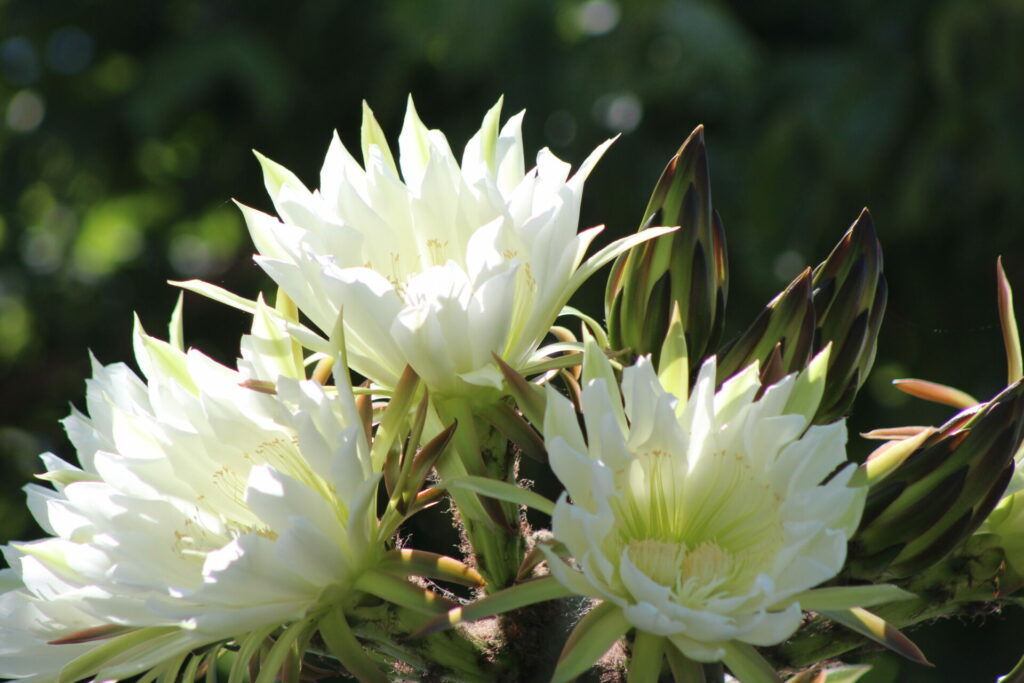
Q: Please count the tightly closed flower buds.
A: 4